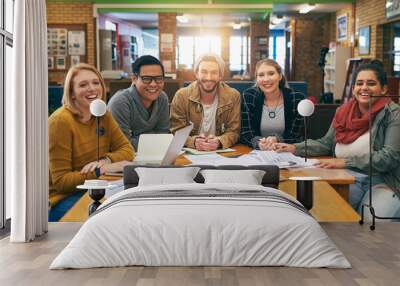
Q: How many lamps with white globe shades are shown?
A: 2